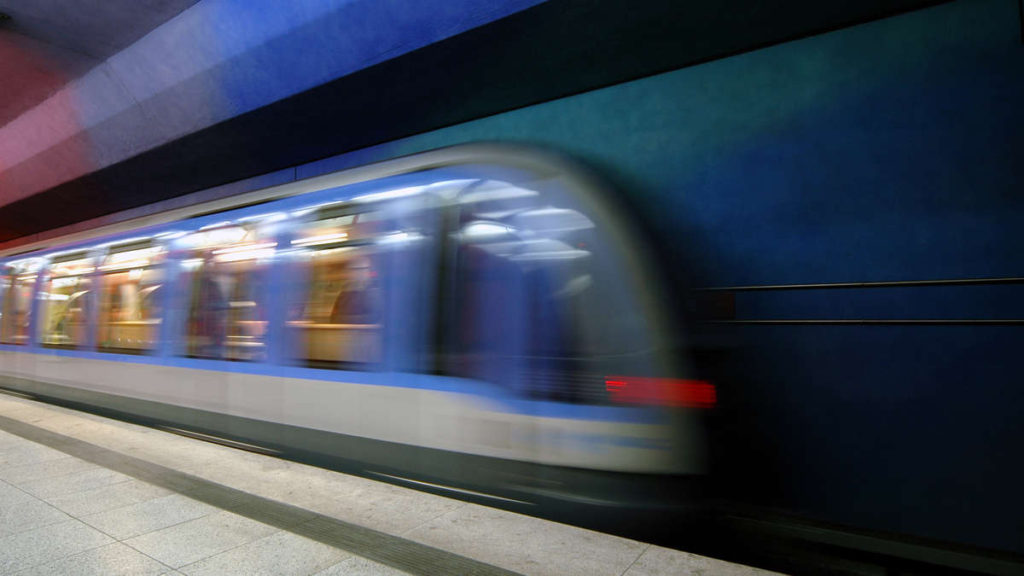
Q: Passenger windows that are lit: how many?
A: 5